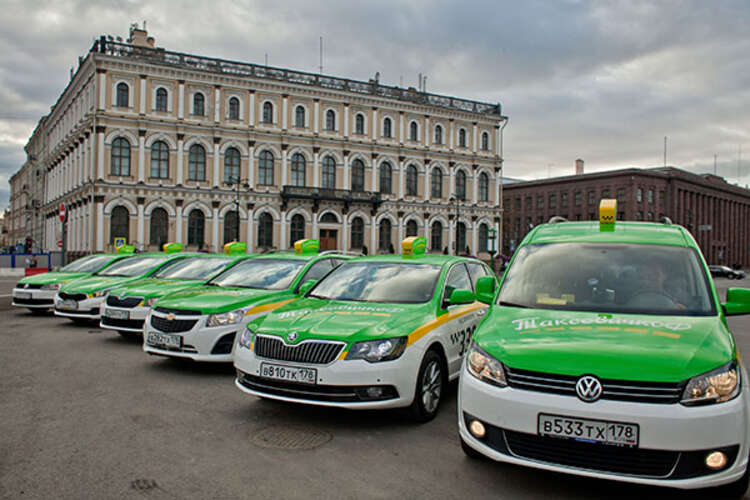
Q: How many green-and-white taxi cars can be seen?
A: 6